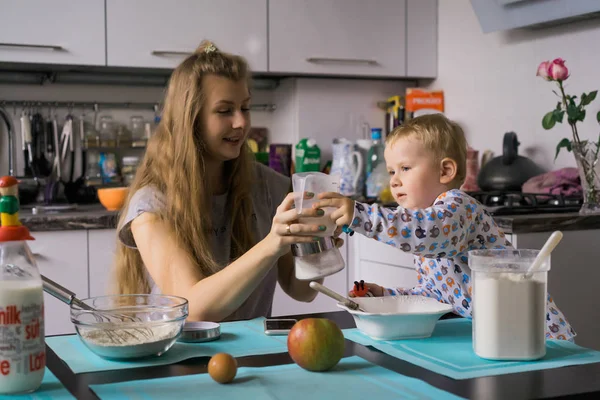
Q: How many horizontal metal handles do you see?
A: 3